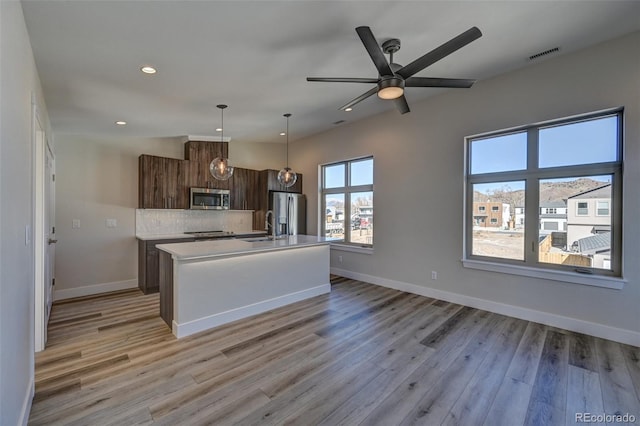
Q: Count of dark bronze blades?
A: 6